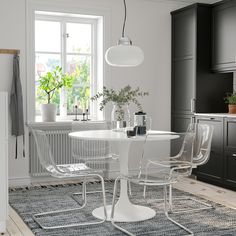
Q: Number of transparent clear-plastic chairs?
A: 4